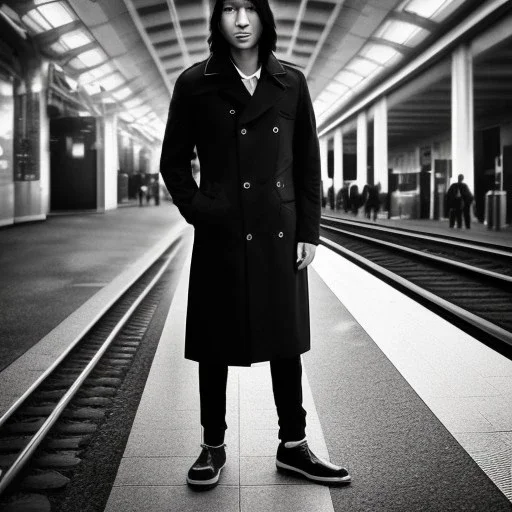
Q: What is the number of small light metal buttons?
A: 7